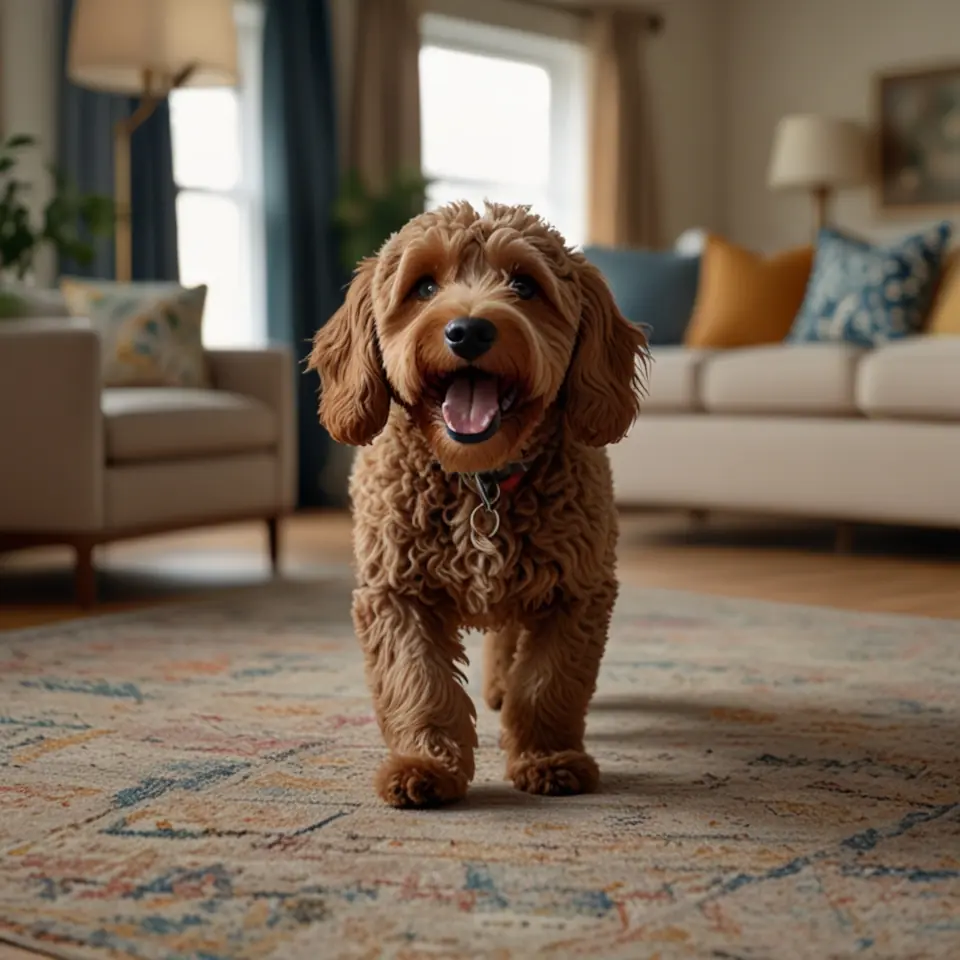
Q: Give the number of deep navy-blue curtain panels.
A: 2